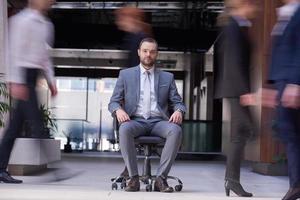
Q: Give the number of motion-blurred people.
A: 4